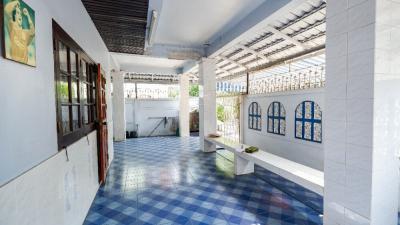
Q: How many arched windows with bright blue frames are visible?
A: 3